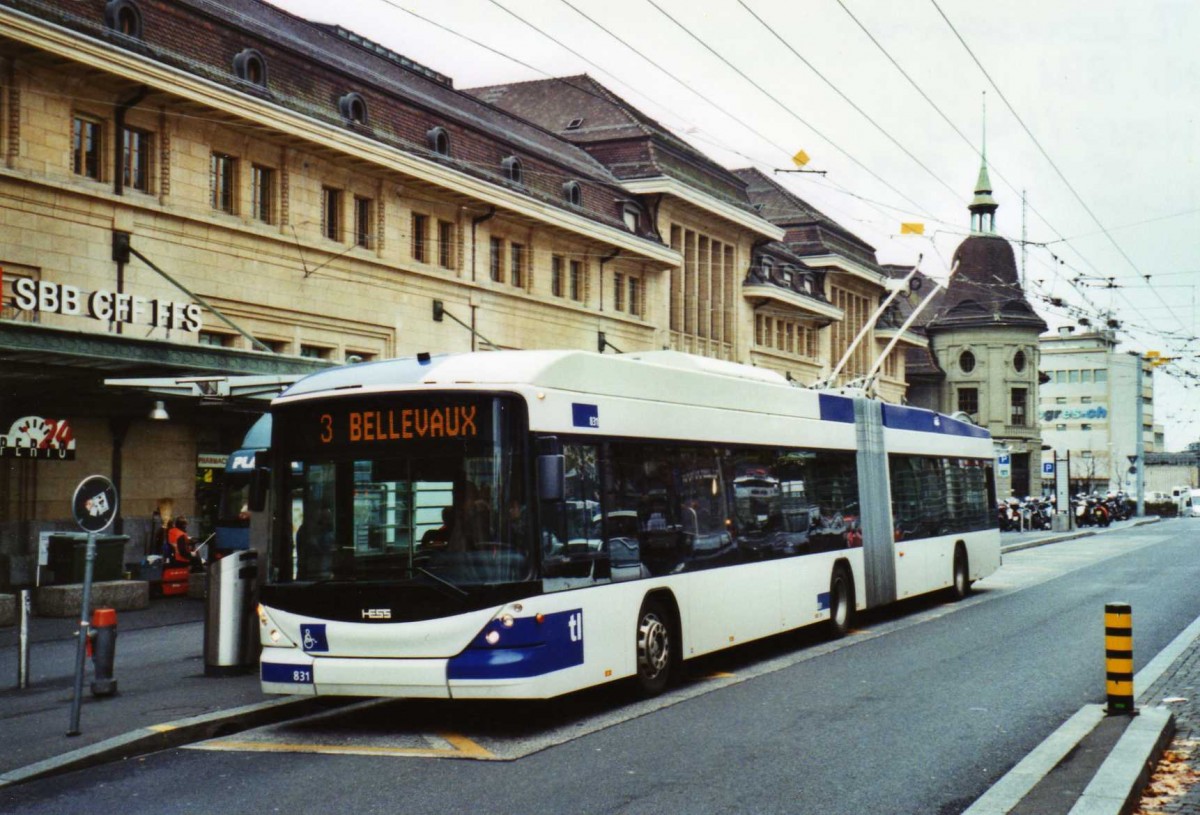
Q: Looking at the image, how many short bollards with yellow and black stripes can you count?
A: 1